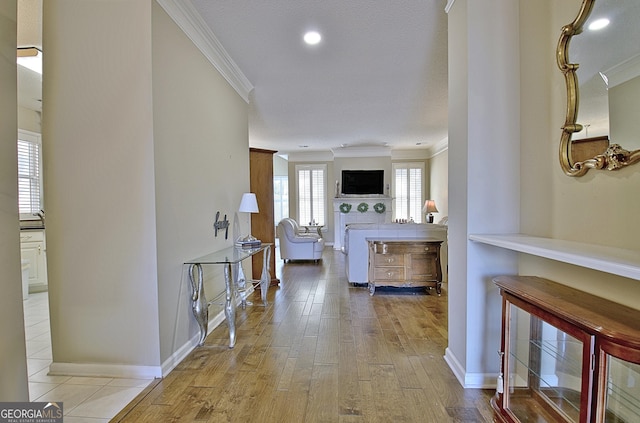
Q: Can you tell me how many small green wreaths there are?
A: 3